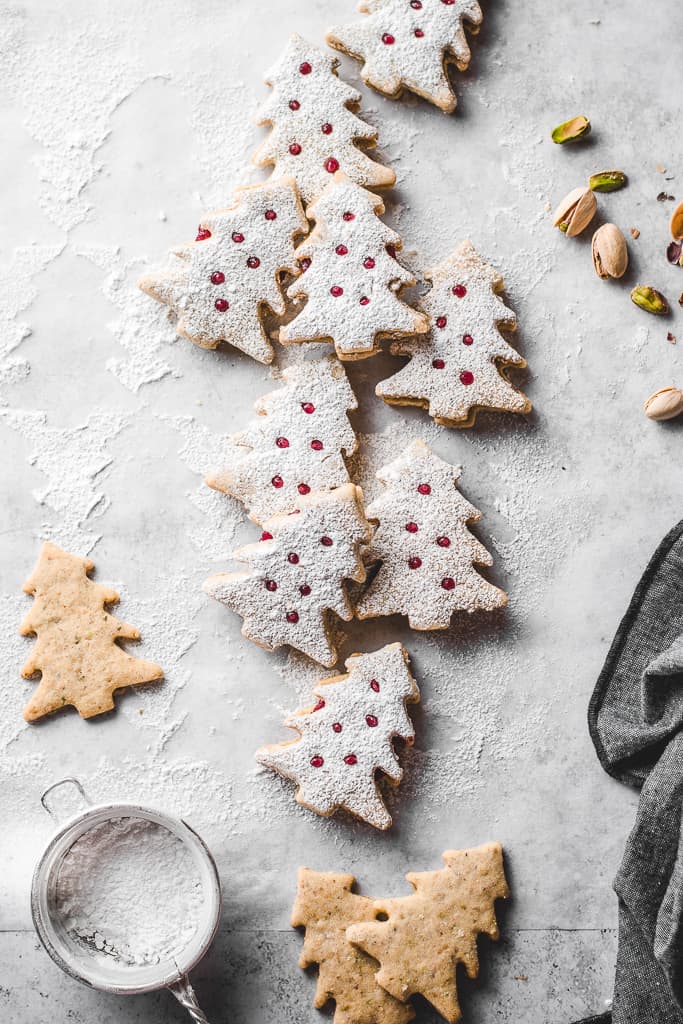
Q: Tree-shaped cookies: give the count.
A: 12